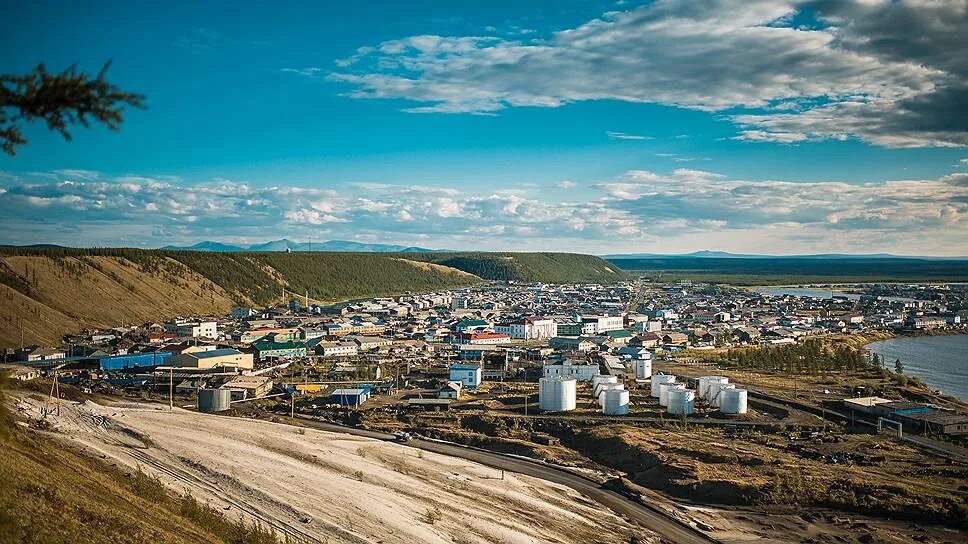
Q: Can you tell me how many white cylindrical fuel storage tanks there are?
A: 11